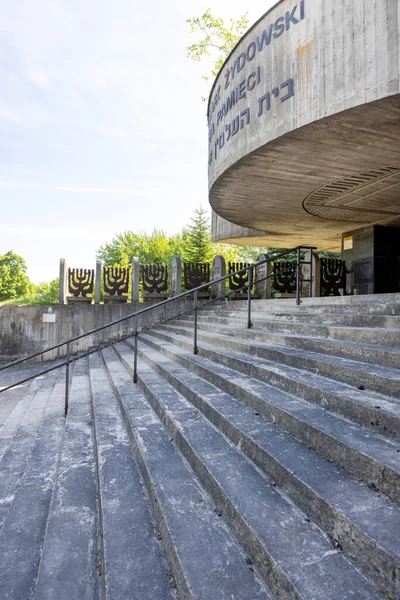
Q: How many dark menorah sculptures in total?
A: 7